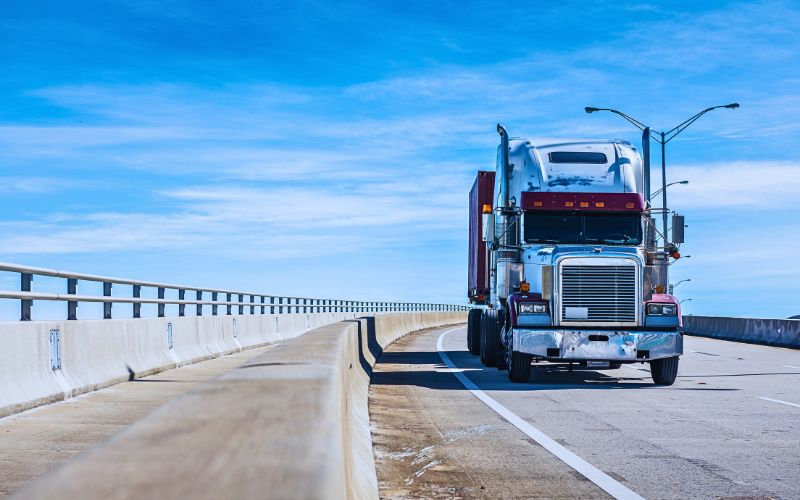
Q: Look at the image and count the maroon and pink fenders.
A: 2